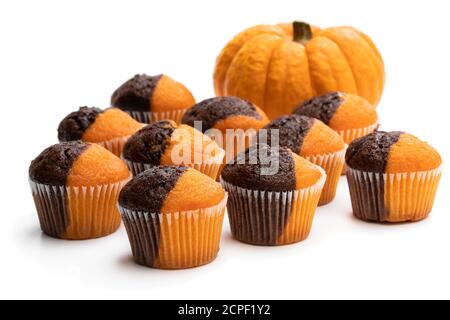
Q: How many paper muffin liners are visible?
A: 10